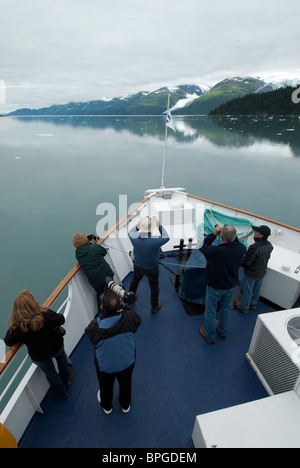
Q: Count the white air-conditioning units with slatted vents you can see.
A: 1